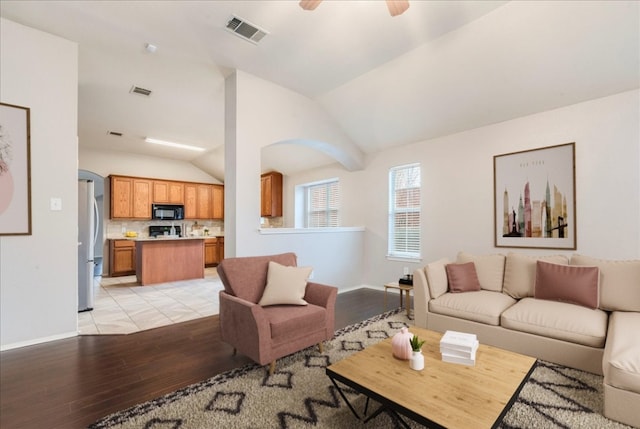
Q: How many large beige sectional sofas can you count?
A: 1